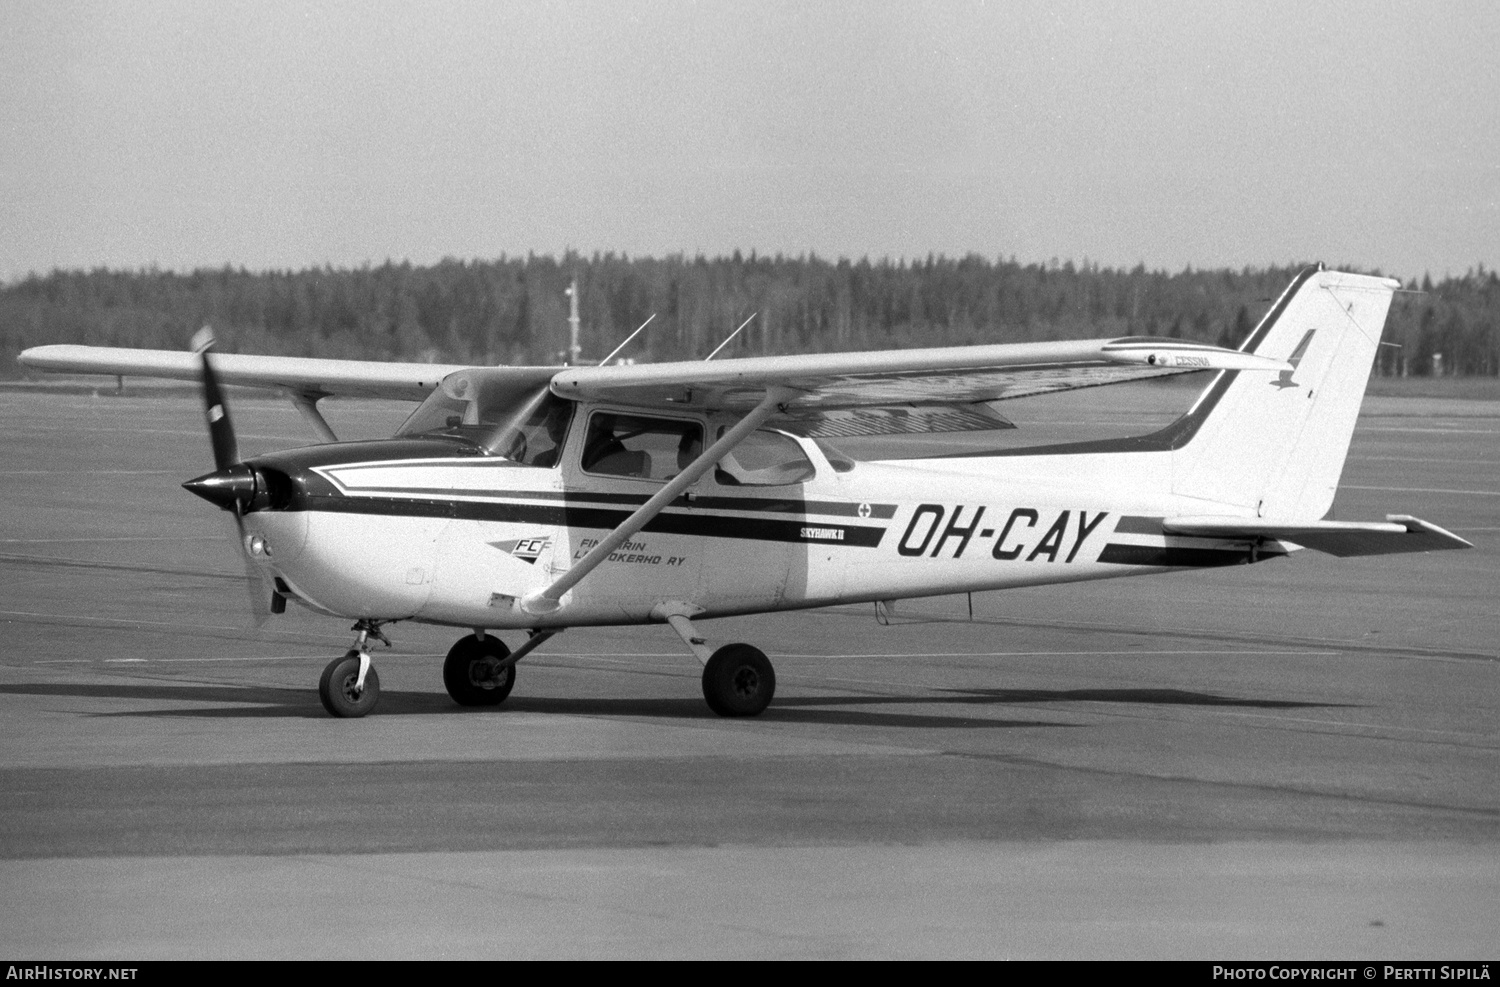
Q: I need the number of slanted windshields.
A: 1